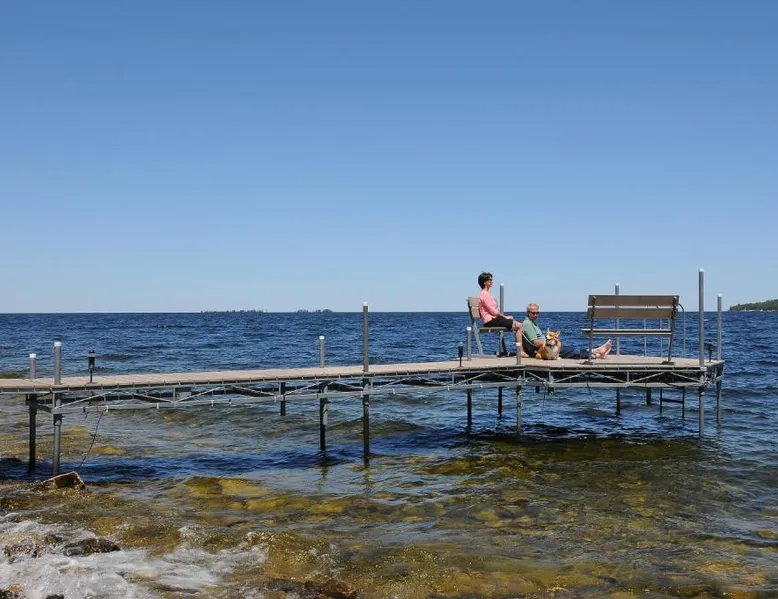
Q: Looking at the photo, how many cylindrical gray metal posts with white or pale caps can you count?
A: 10